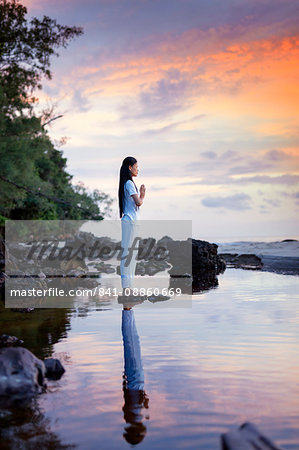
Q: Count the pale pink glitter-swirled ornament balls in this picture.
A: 0